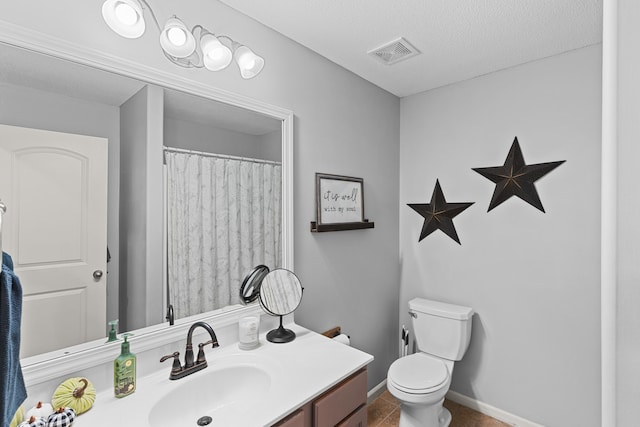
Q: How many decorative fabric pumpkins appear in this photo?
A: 5